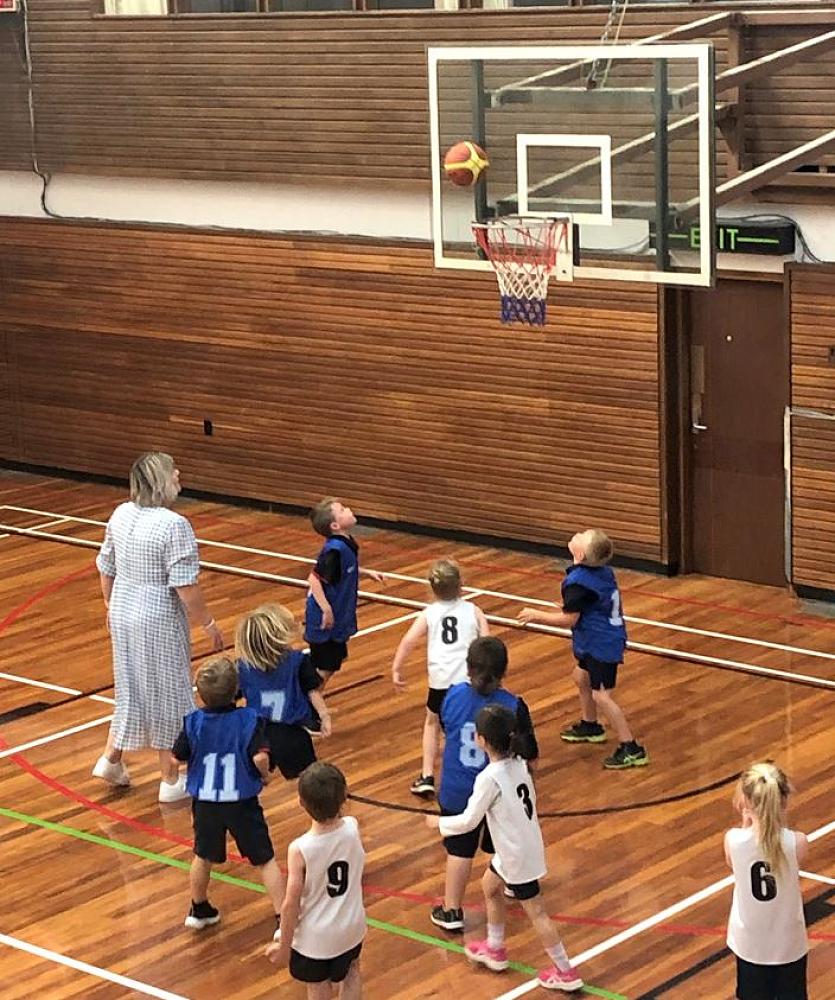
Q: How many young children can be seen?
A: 9